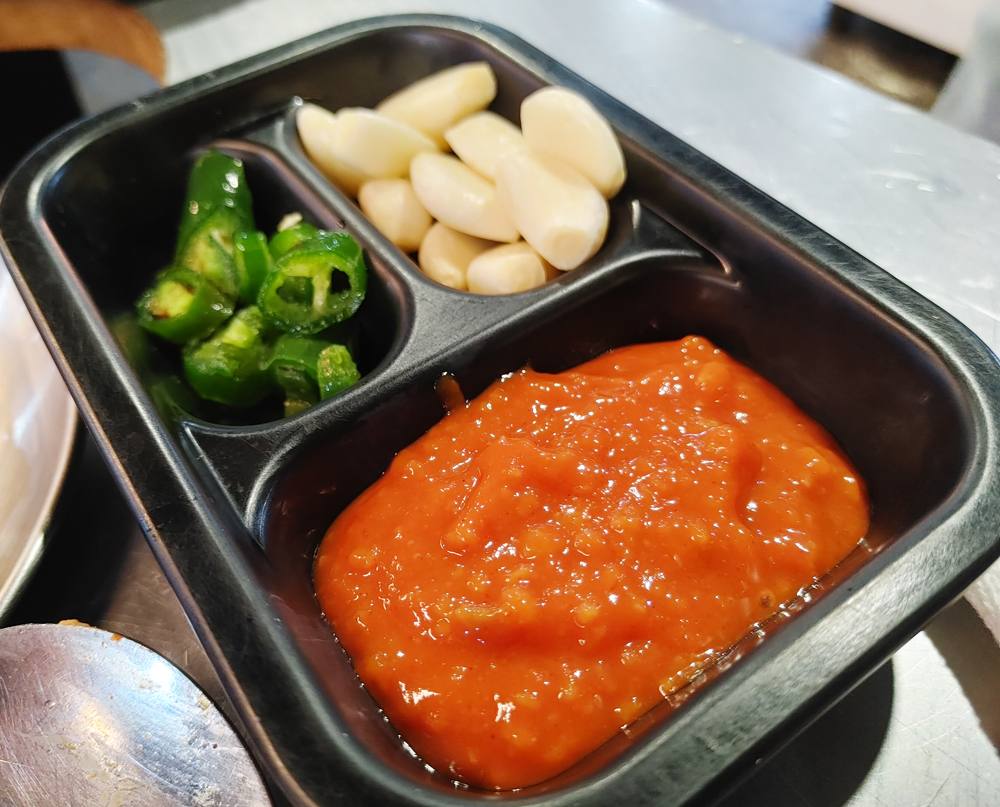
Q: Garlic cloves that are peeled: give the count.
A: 10